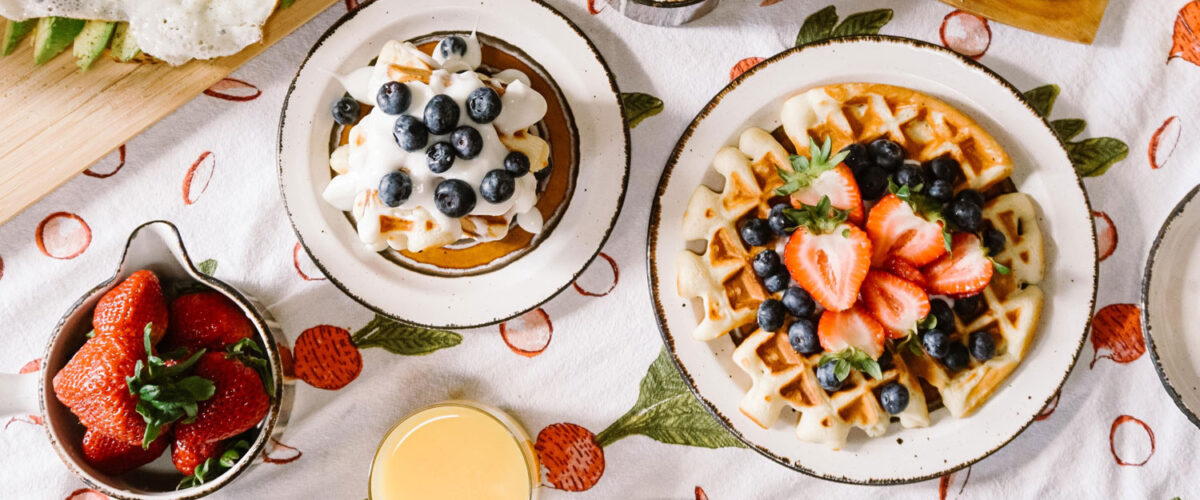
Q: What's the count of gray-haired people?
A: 0